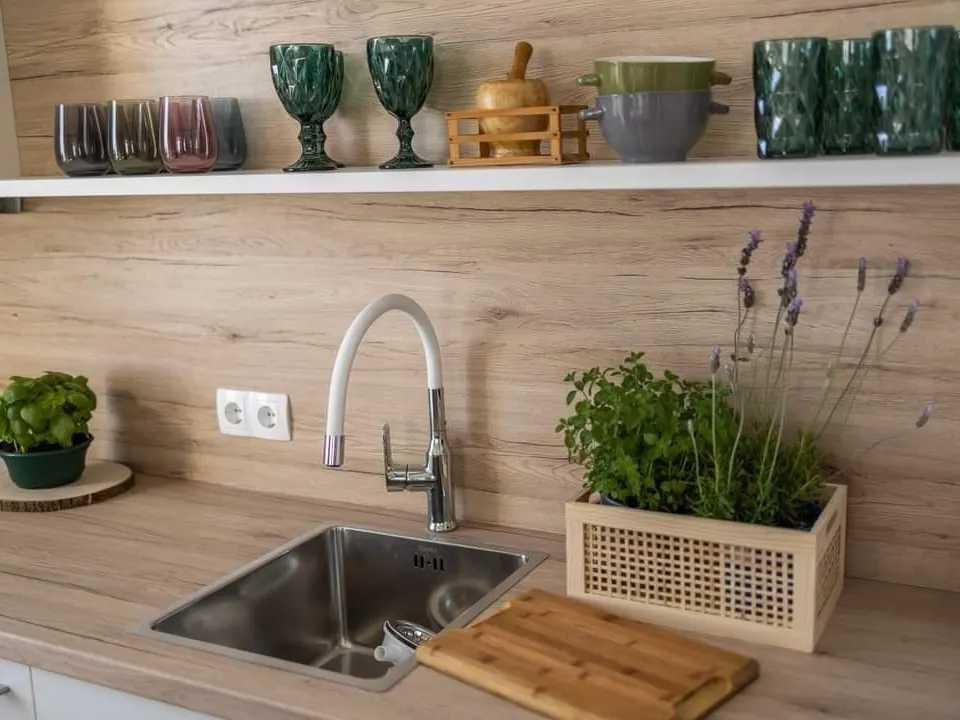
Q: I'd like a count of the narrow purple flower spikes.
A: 11